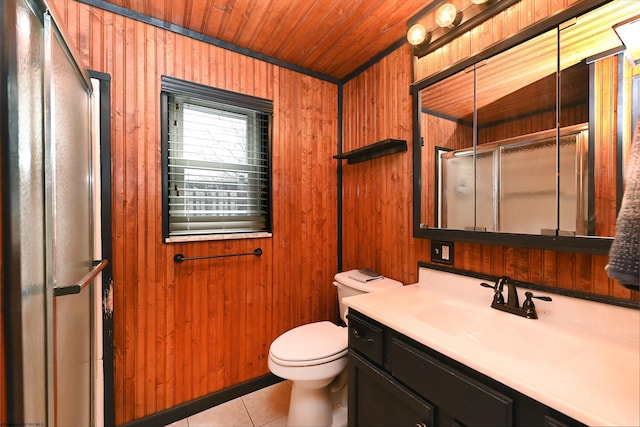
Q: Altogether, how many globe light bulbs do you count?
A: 3